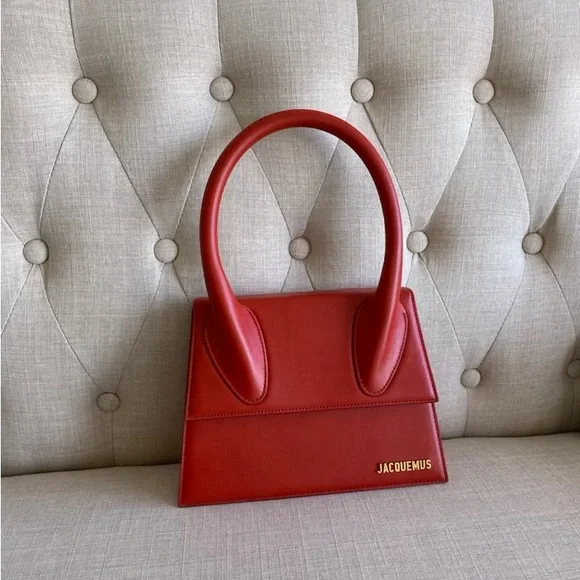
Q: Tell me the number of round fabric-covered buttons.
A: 12